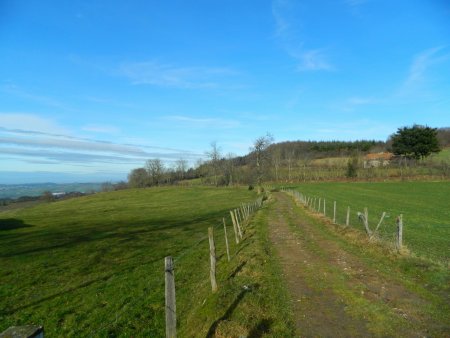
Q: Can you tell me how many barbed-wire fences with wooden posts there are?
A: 2